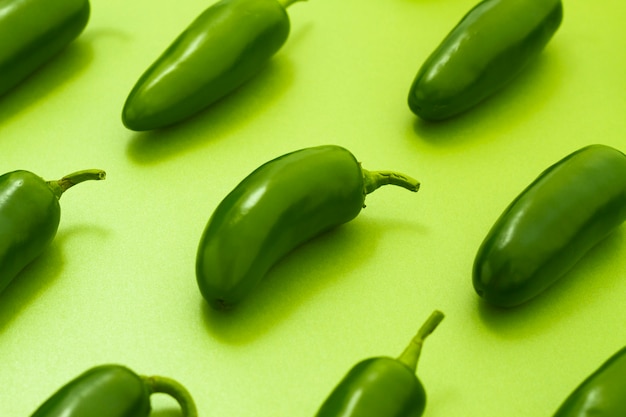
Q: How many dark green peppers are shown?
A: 9